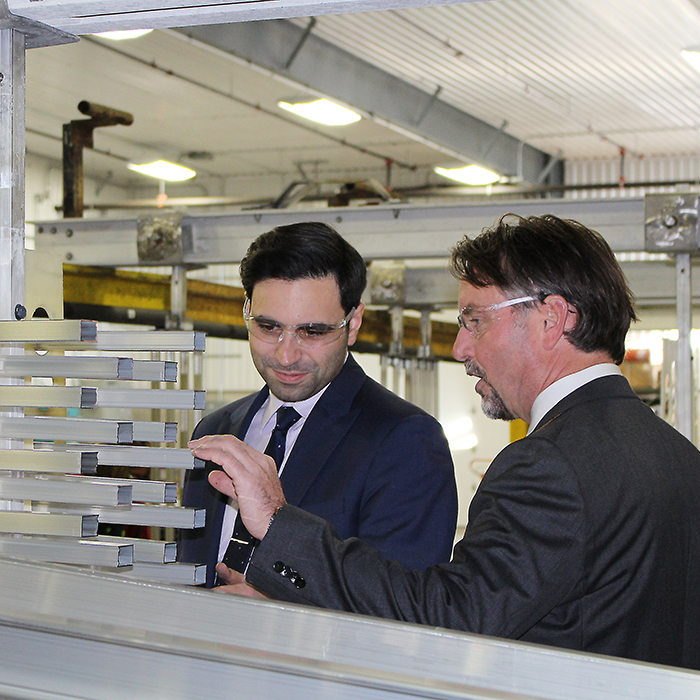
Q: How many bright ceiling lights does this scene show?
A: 5